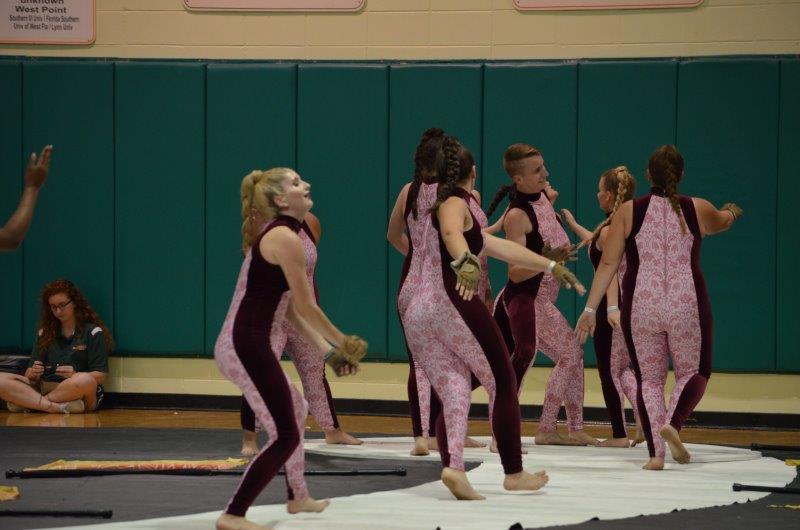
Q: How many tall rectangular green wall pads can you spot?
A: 10